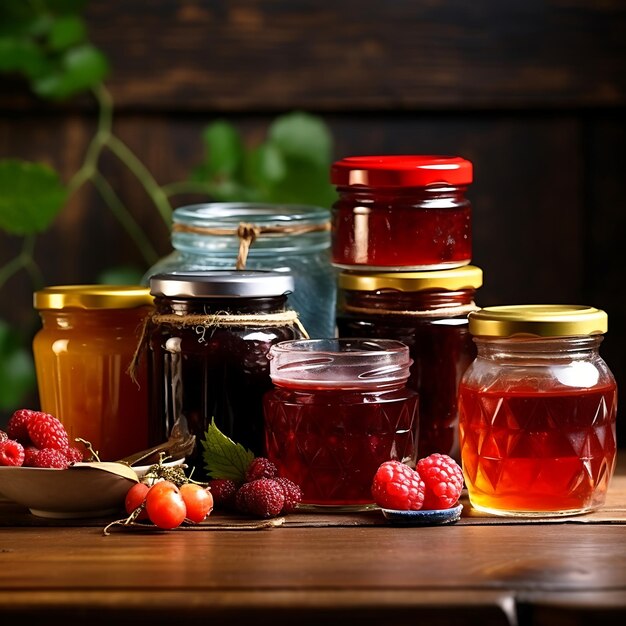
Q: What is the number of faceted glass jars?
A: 2